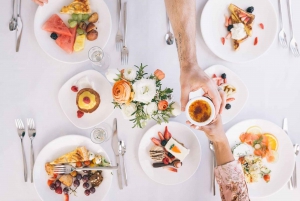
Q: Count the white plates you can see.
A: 7